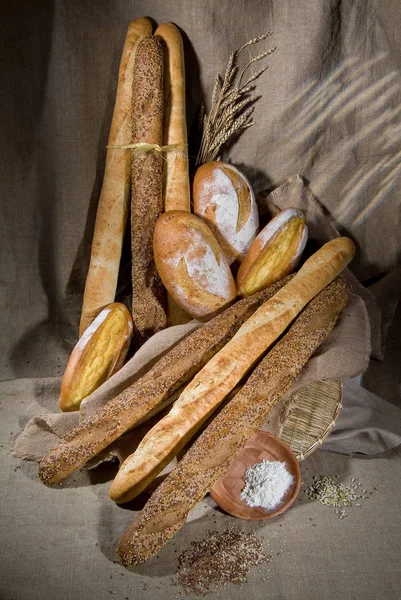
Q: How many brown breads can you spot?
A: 3